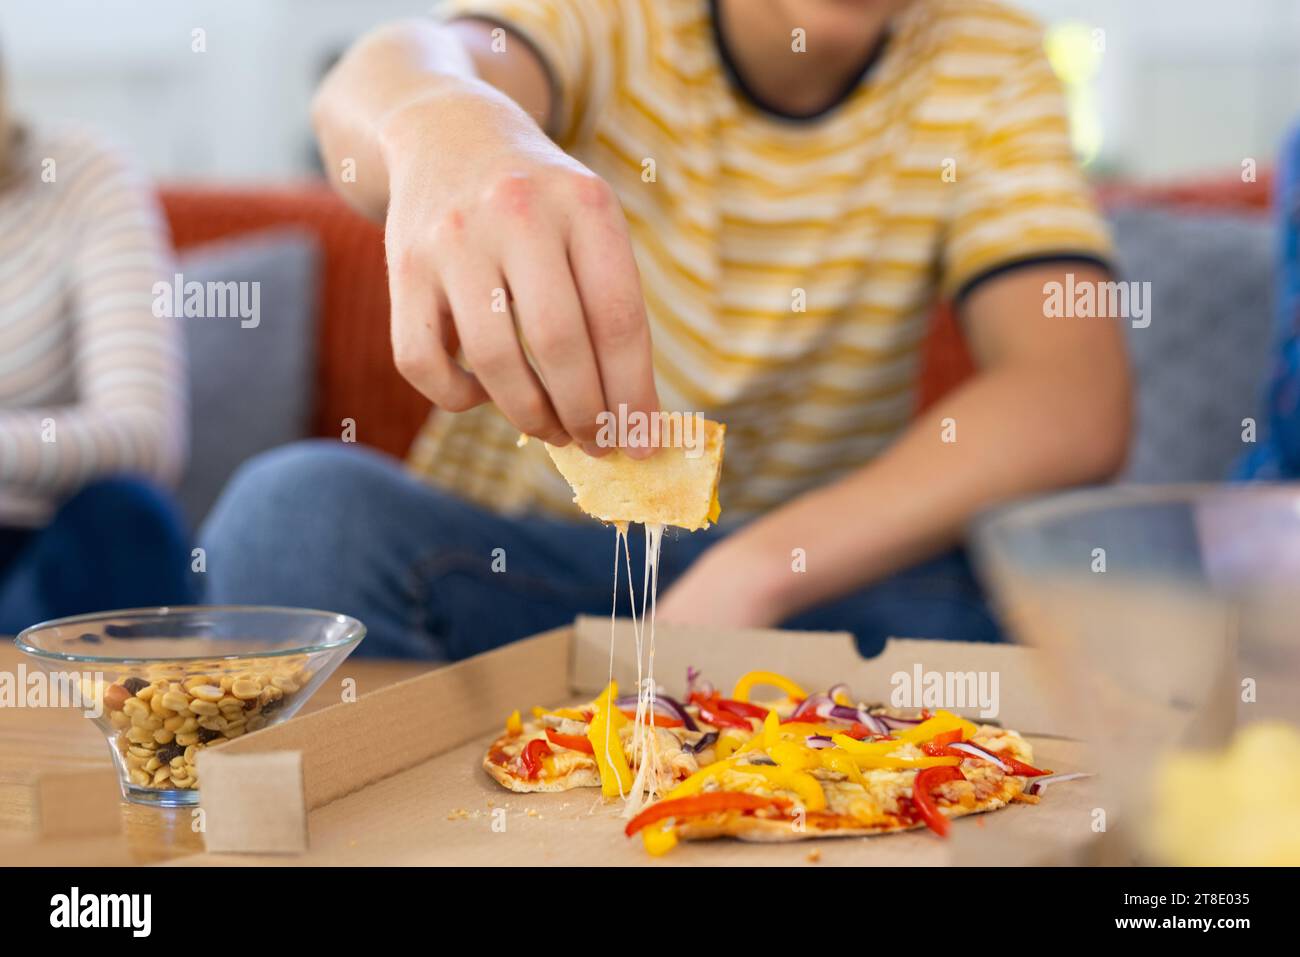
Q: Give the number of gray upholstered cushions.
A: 2